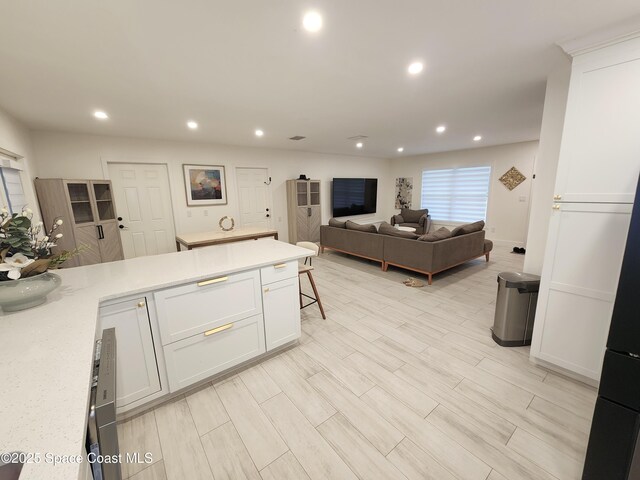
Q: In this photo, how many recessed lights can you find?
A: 9